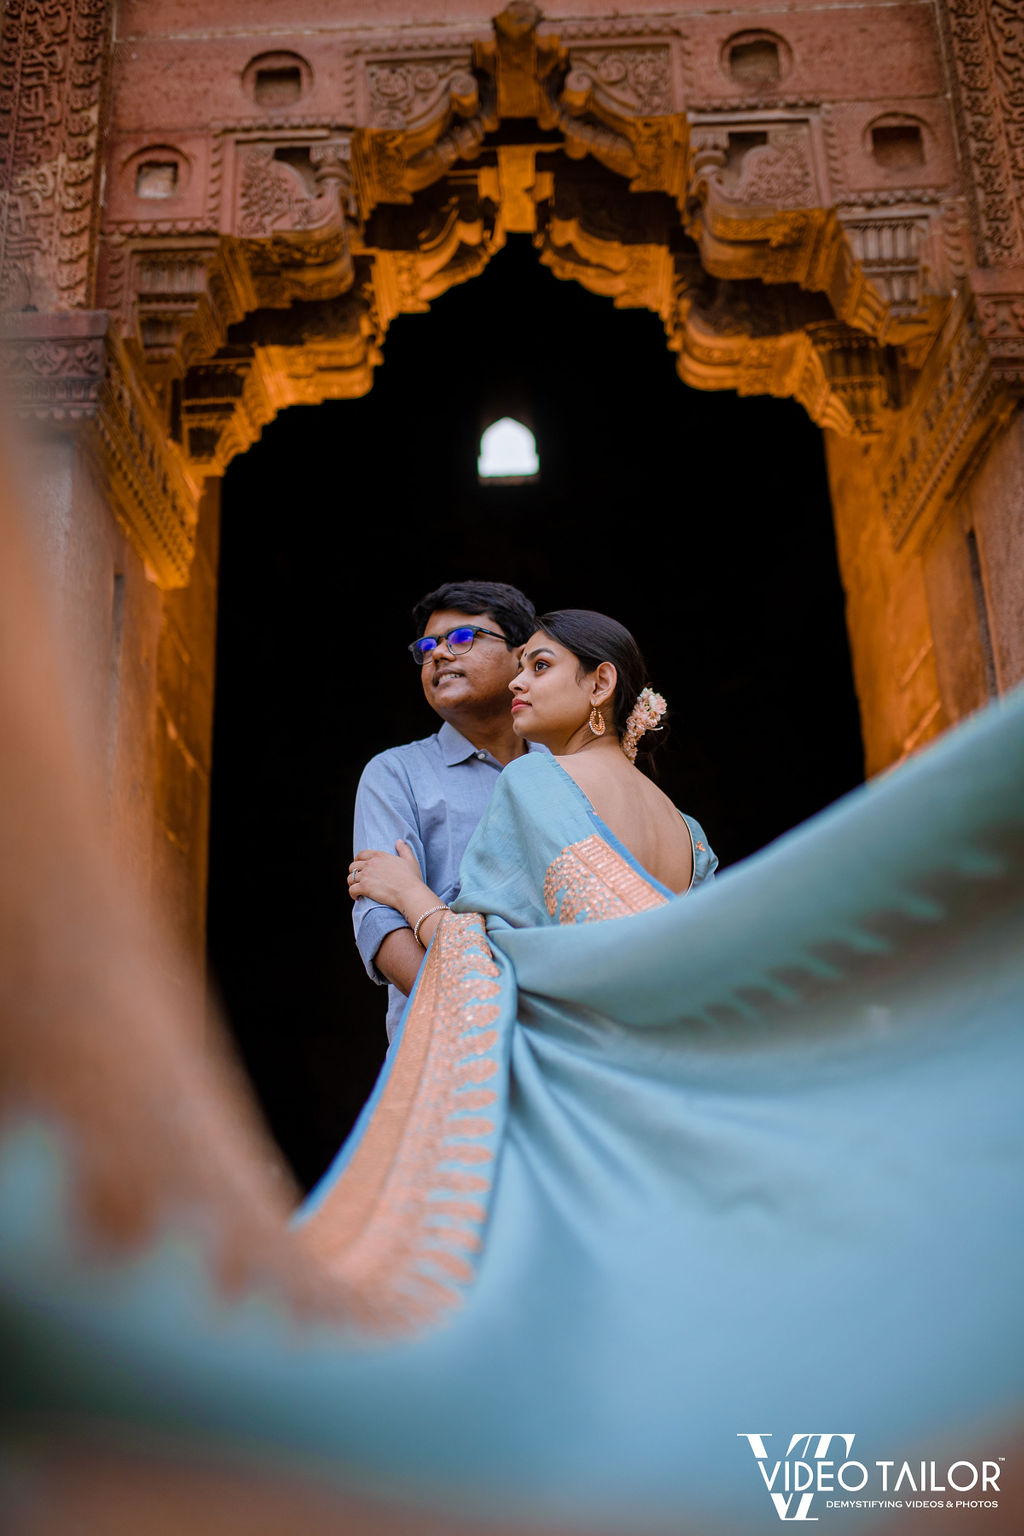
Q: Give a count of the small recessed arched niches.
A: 4